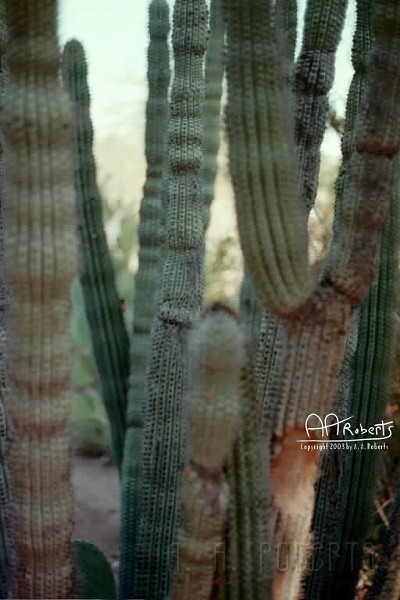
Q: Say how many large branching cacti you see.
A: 1